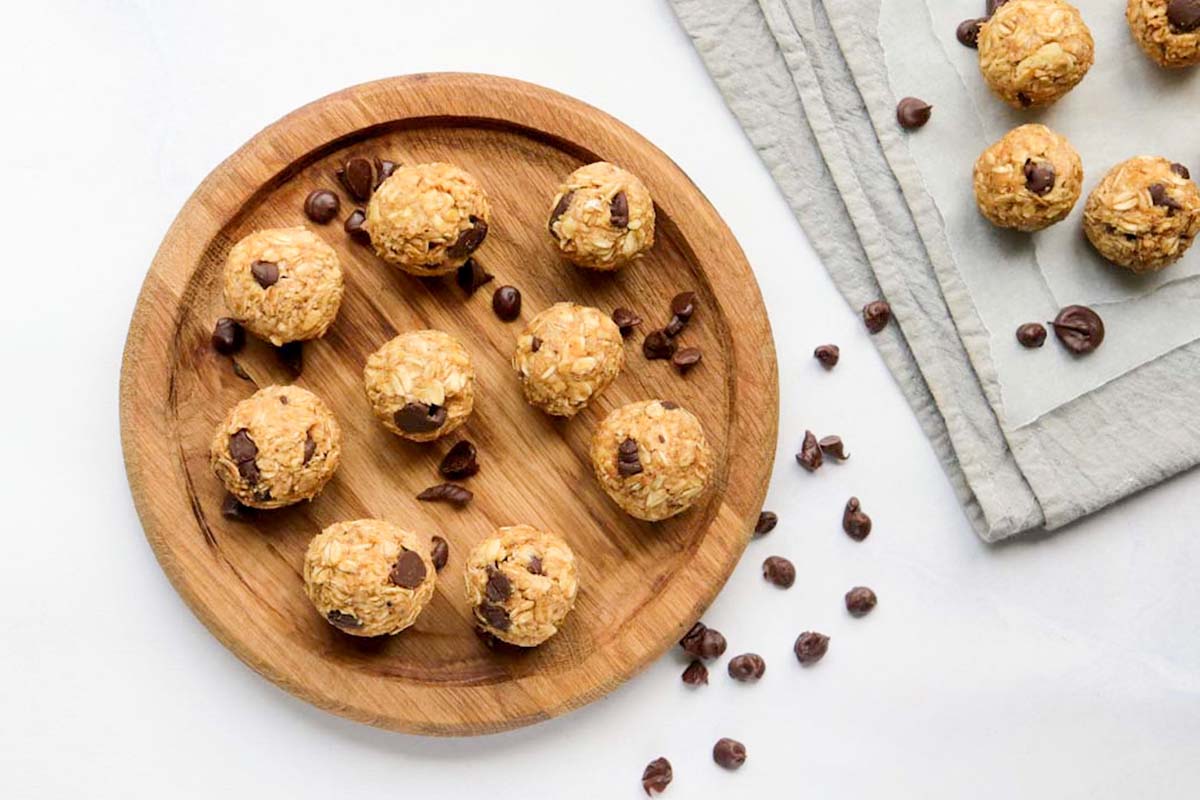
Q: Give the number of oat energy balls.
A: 13